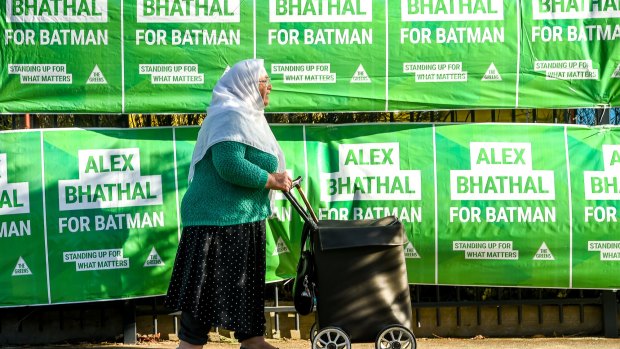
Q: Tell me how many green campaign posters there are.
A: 11